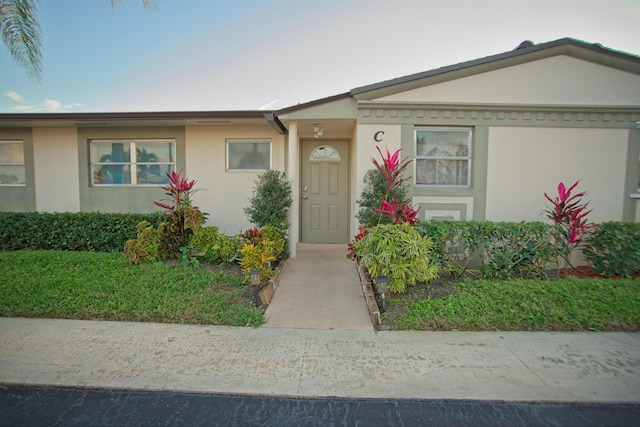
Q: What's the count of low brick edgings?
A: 2